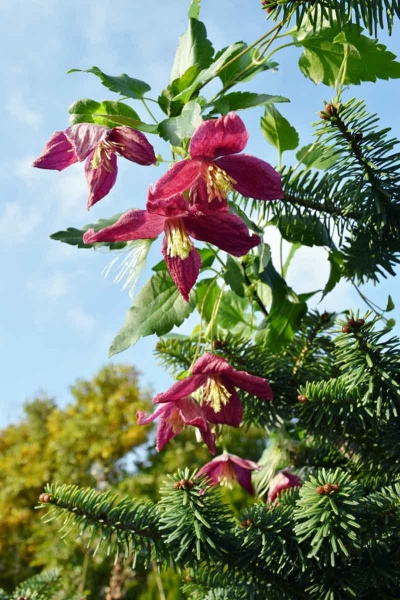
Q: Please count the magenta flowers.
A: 7